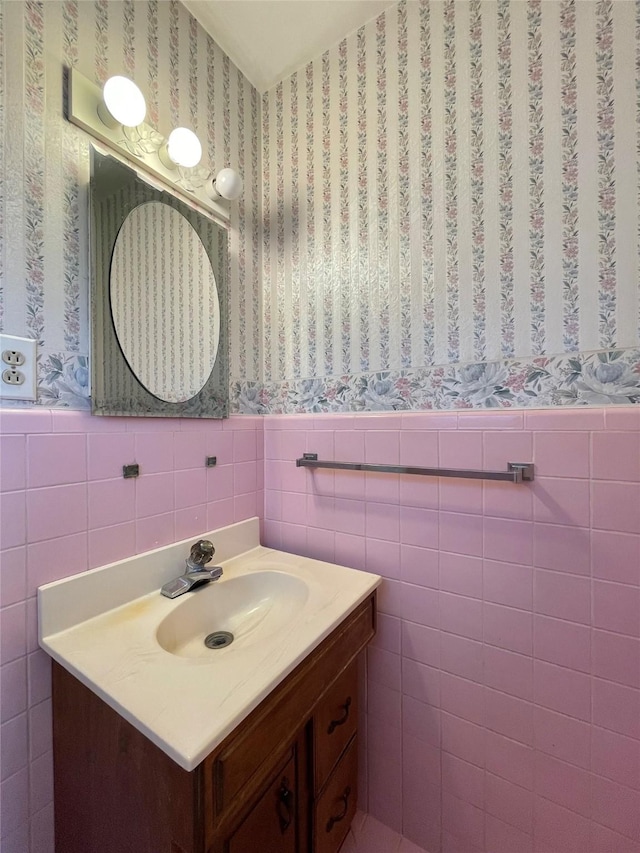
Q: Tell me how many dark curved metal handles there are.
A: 3